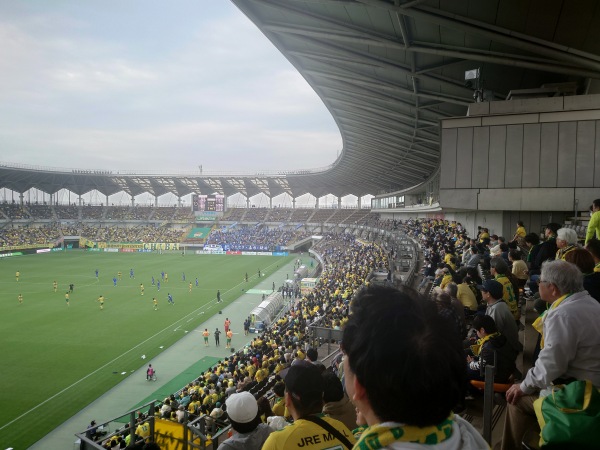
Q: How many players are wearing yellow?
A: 10